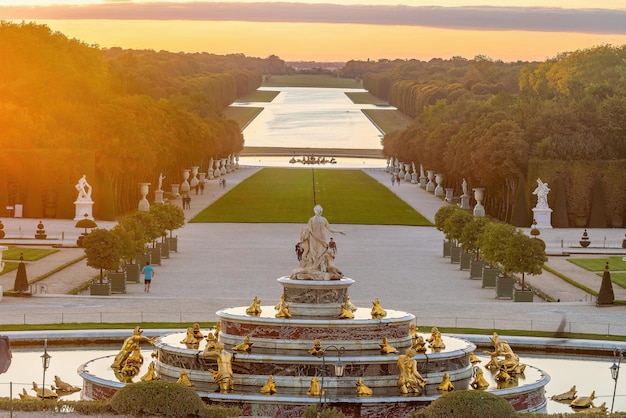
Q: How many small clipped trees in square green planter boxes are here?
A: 14